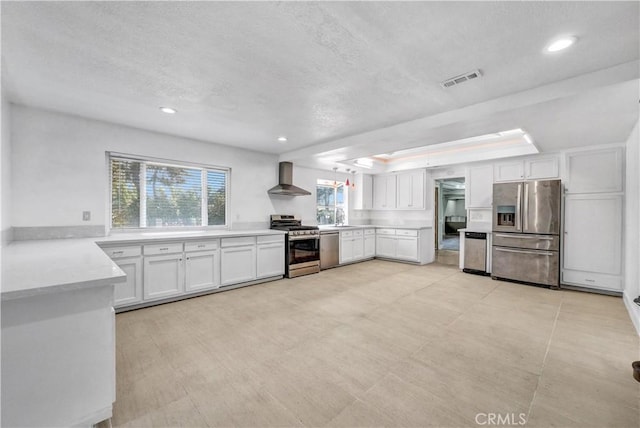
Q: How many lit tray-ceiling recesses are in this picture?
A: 1